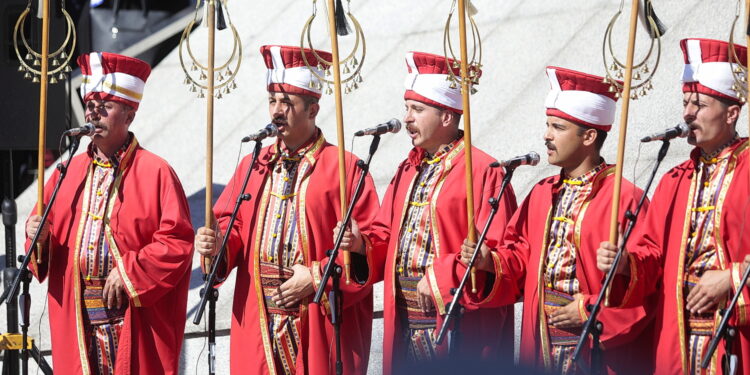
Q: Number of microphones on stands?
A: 5